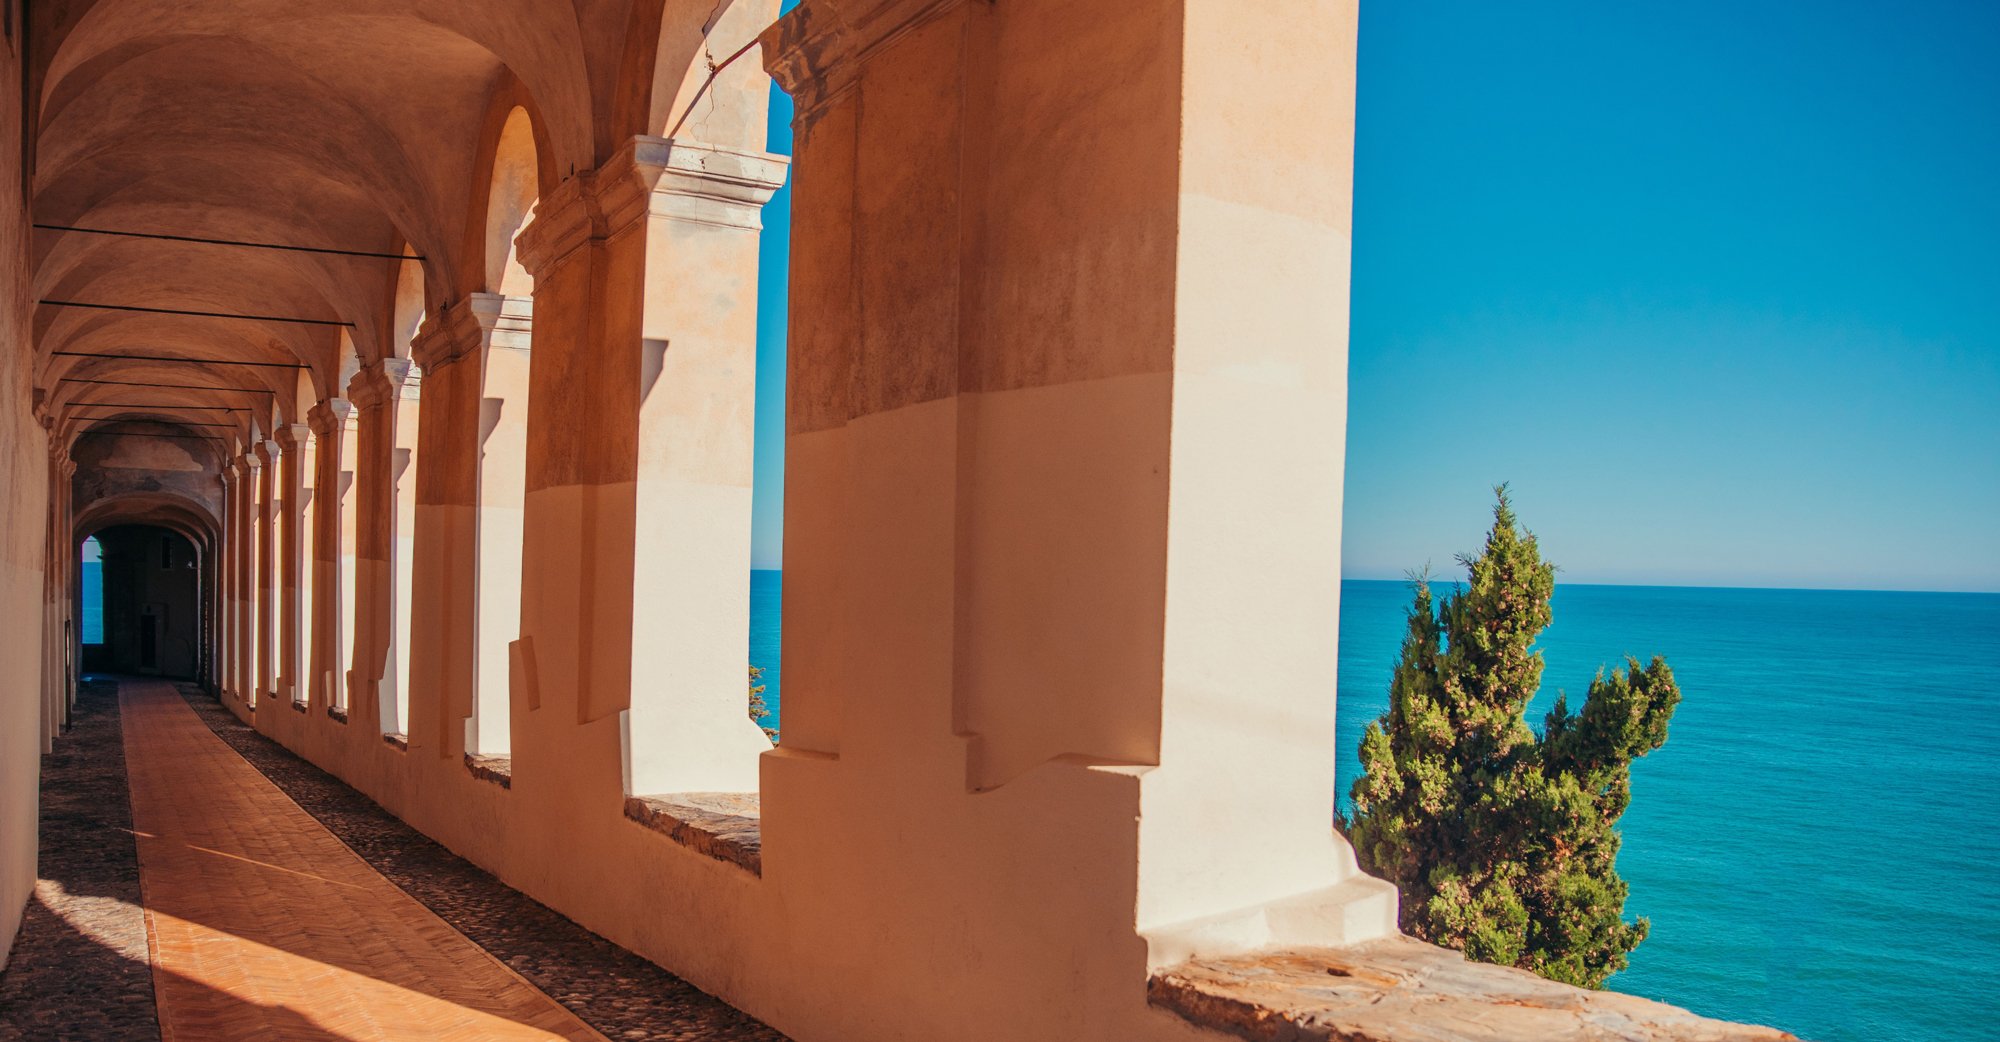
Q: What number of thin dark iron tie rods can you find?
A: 7